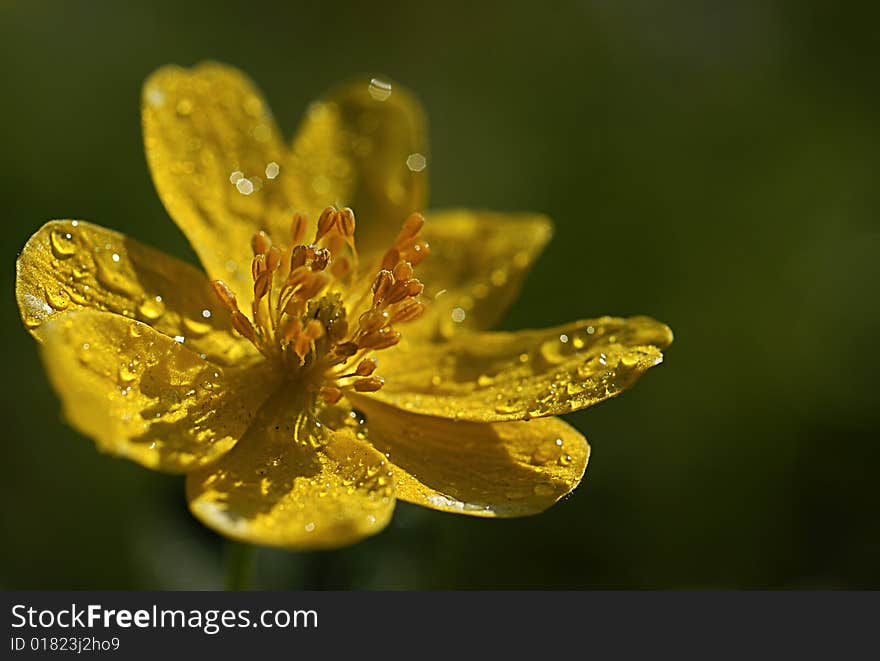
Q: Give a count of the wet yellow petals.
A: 8